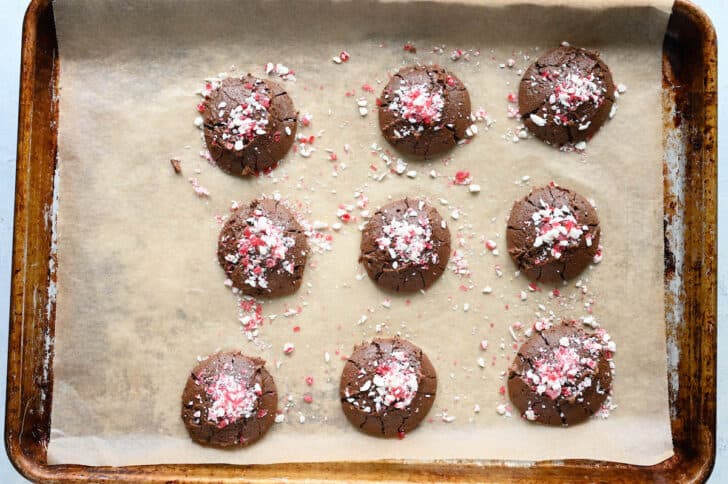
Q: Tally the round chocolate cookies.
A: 9